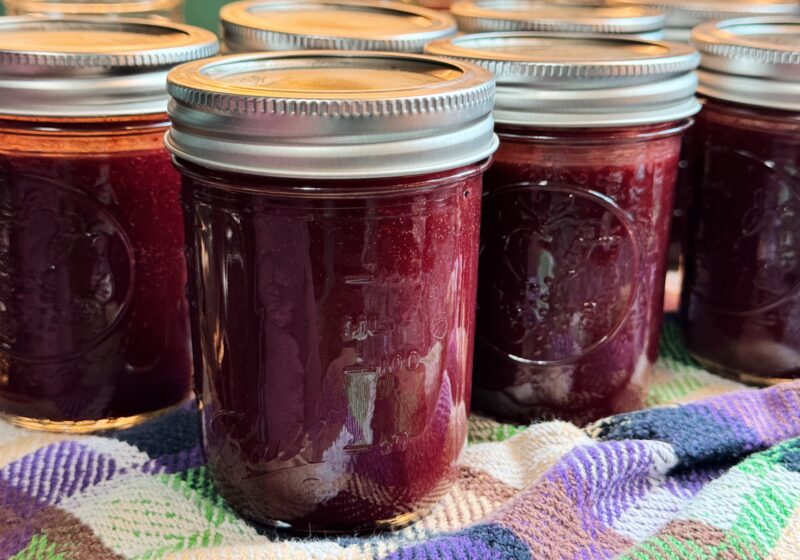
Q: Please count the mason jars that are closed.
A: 7